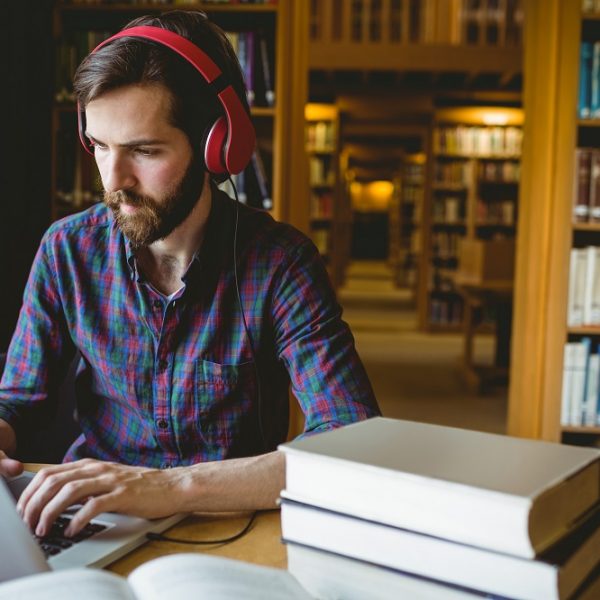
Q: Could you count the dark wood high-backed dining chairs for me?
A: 0